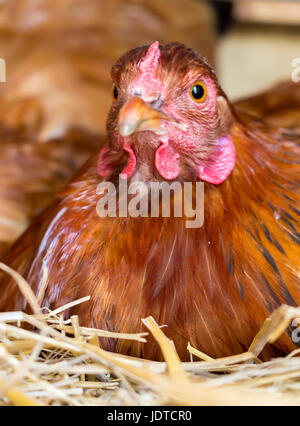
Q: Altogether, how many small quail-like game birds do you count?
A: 0